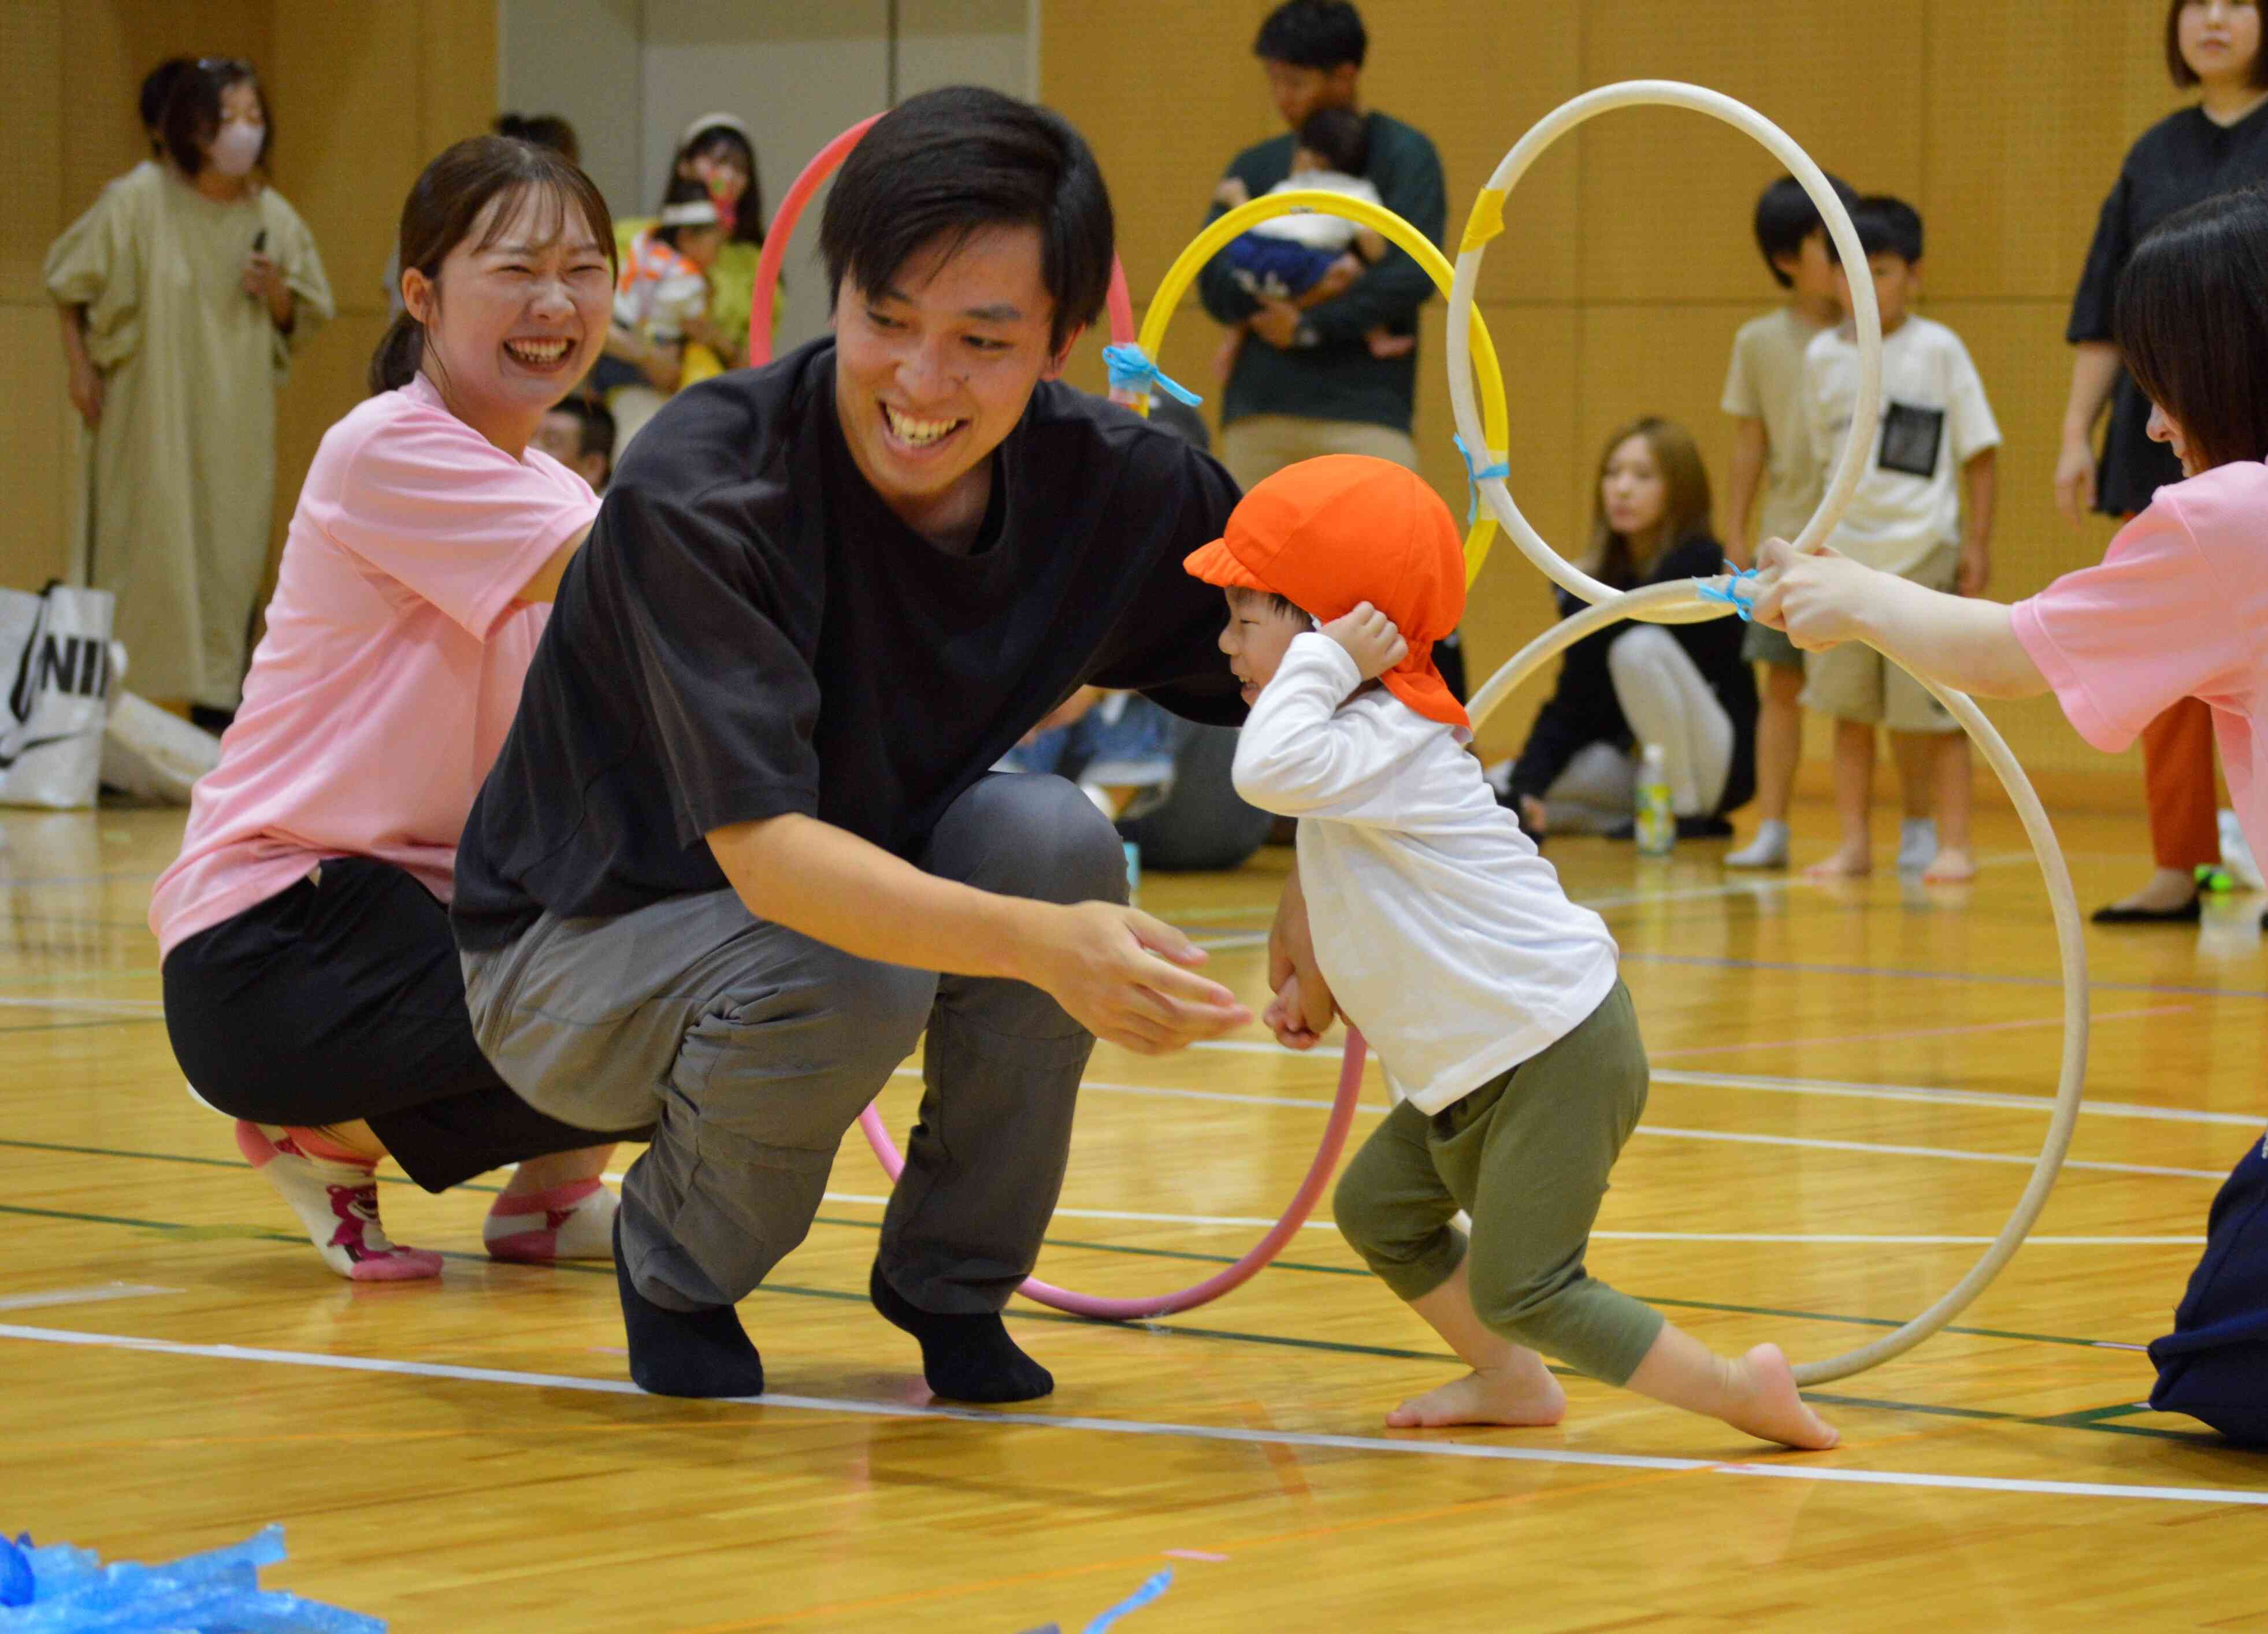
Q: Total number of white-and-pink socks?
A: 2